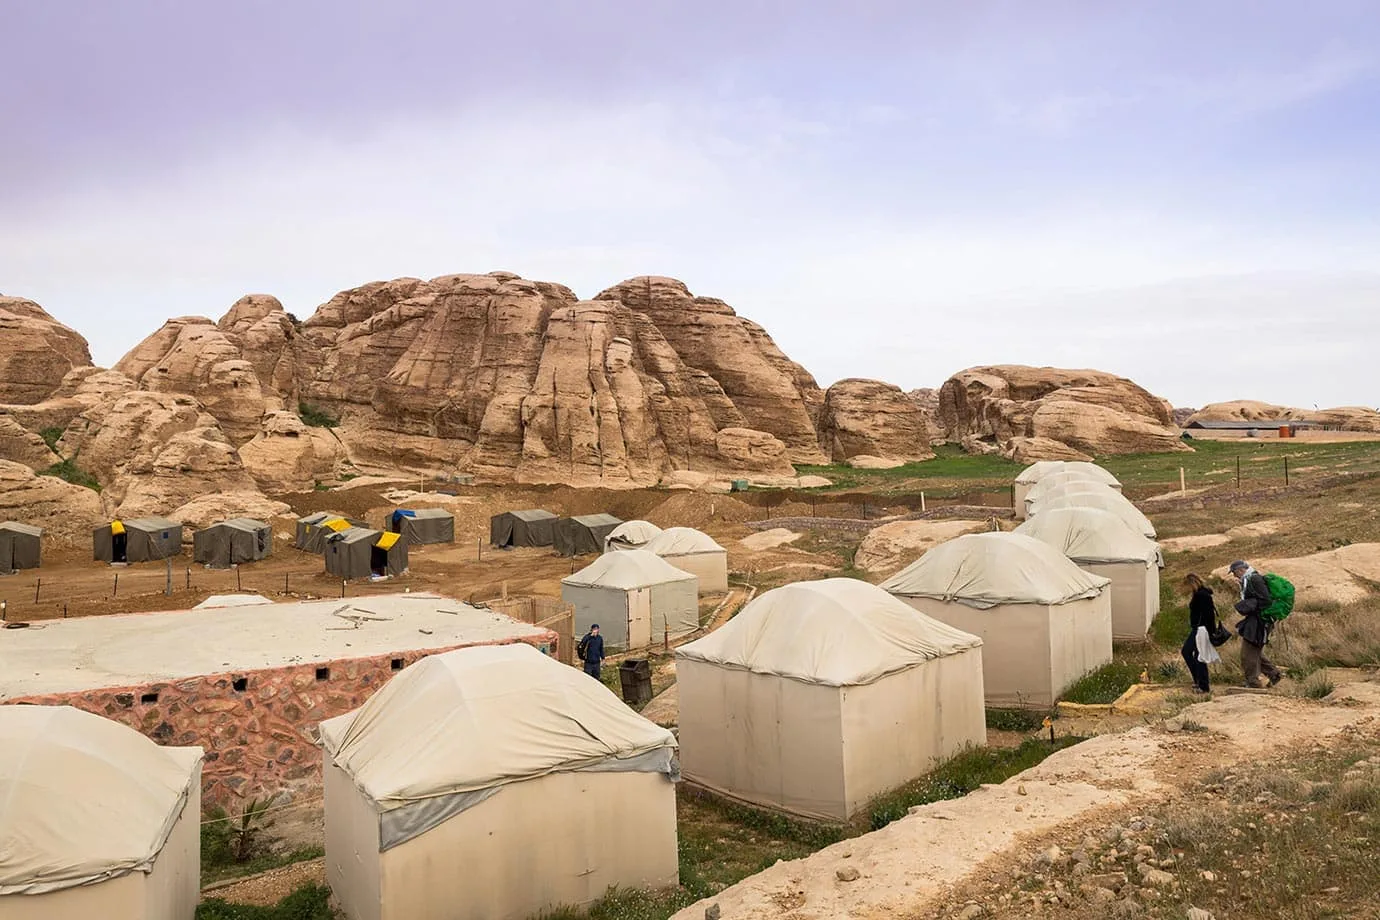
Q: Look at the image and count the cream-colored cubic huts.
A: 12